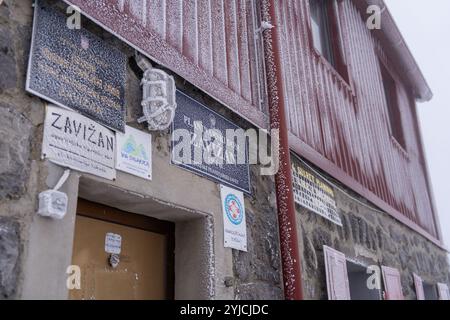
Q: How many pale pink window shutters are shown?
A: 4